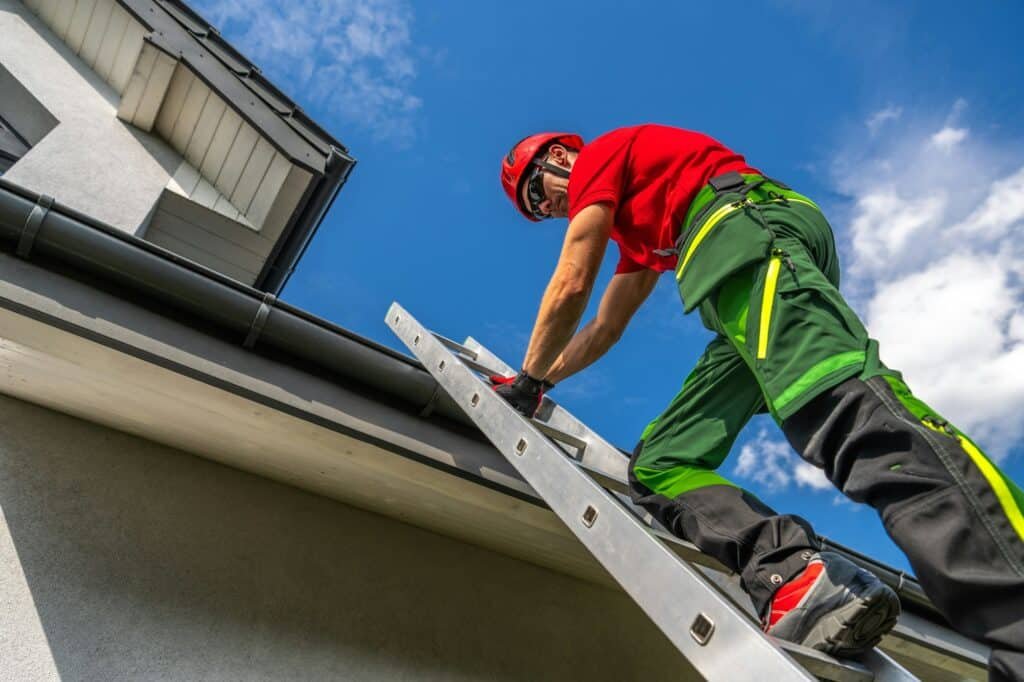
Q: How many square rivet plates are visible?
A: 7